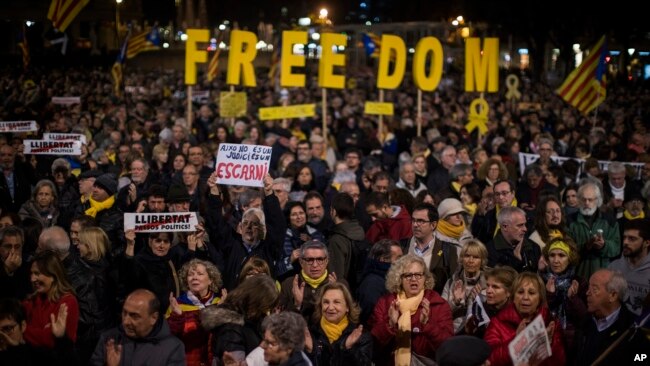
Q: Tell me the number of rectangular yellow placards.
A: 3